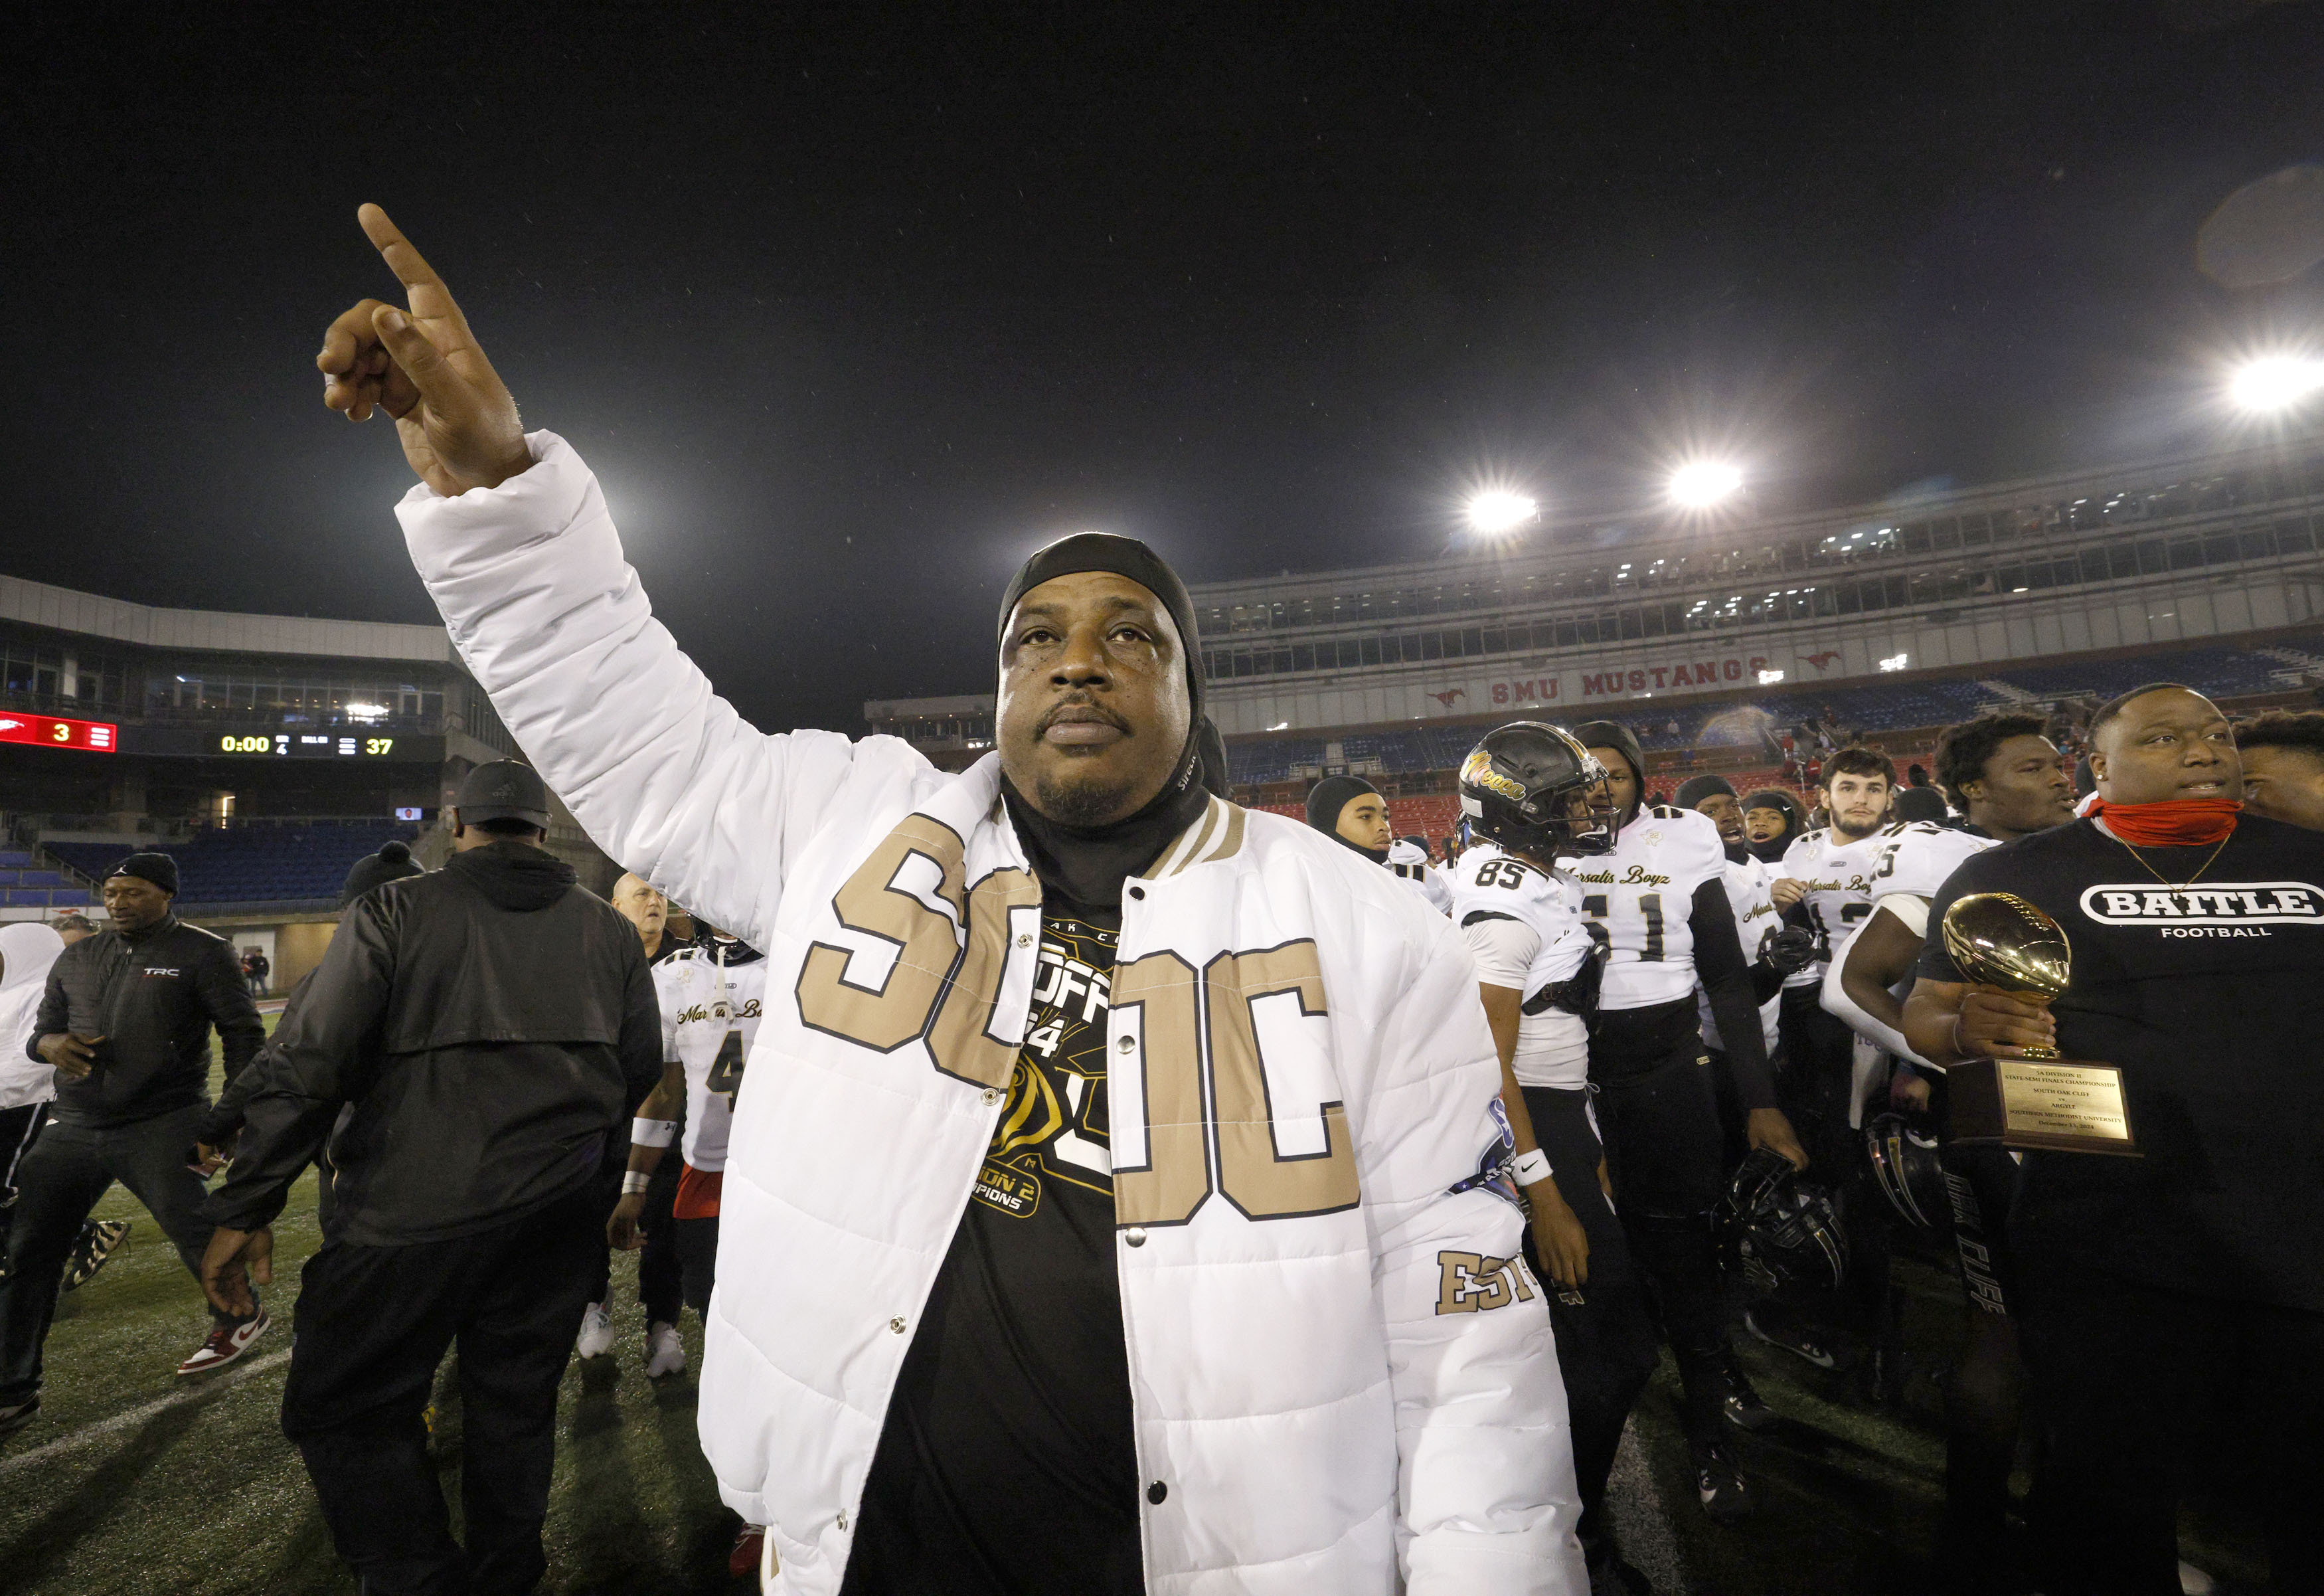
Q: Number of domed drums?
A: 0